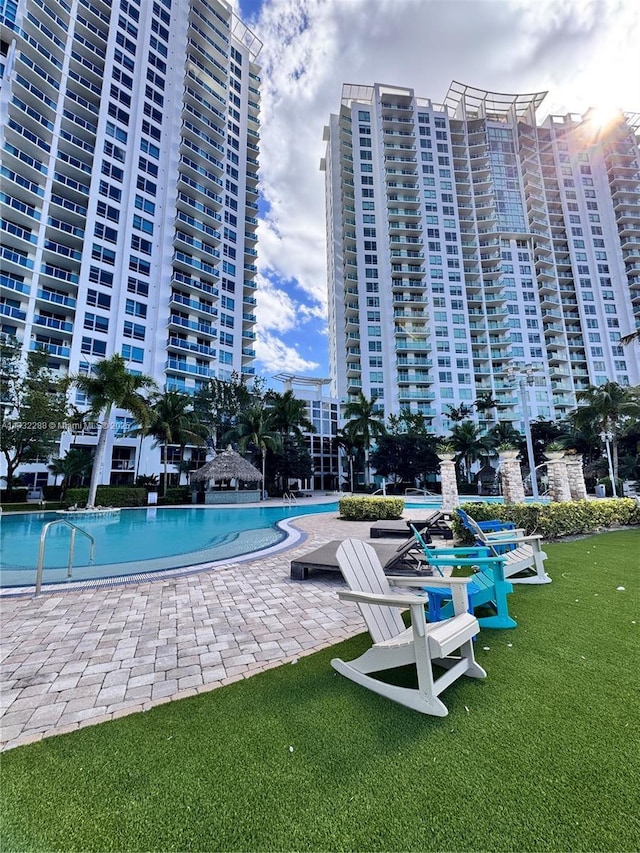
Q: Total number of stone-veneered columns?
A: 4